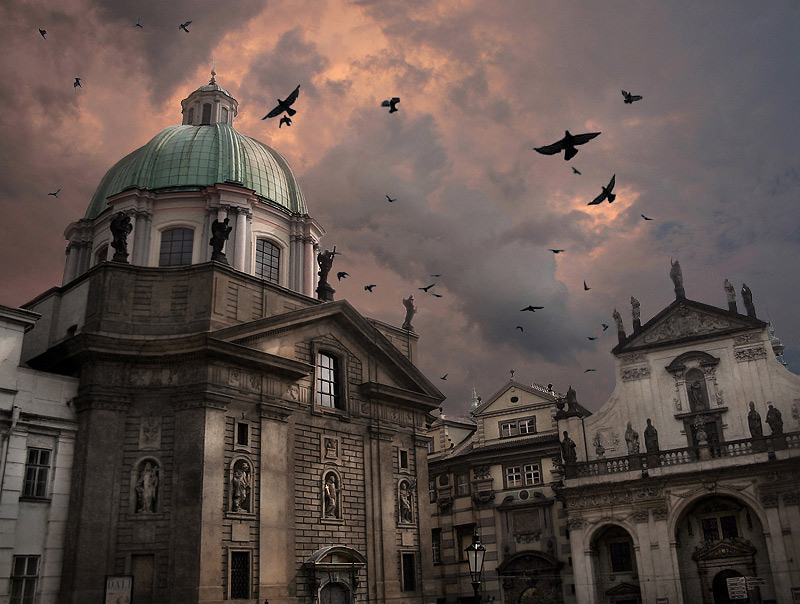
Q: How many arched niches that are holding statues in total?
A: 5